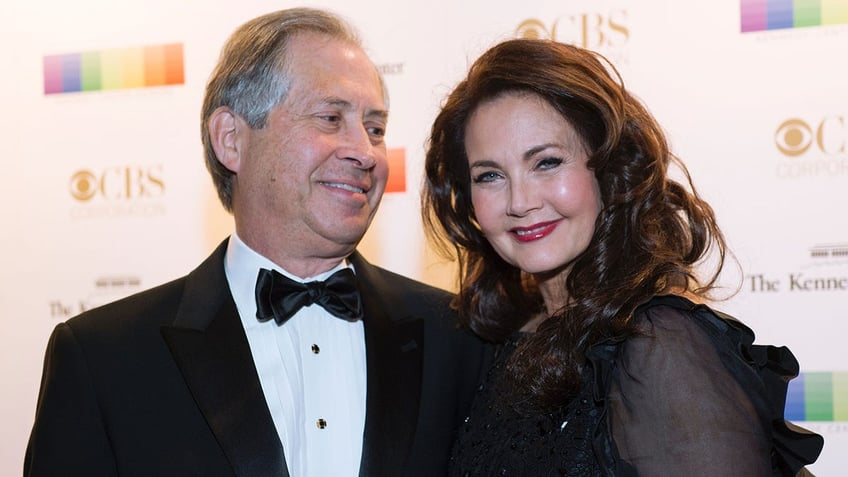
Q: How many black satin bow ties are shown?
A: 1